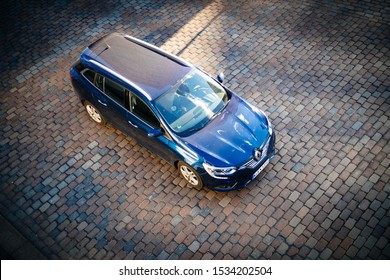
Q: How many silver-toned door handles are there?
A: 2